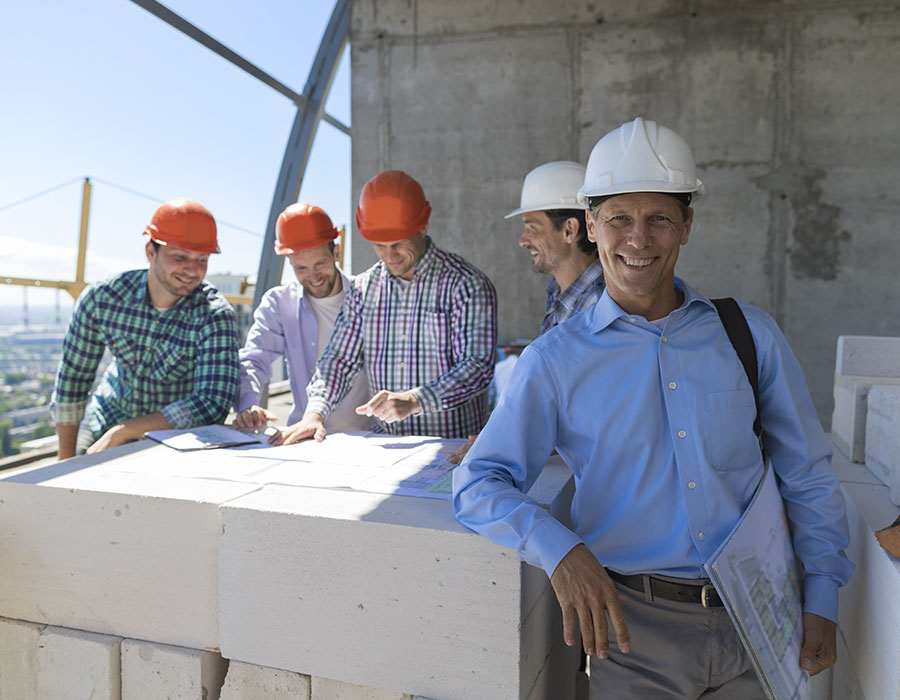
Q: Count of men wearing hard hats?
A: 5